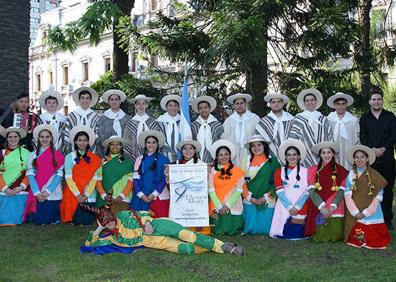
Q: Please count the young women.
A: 11